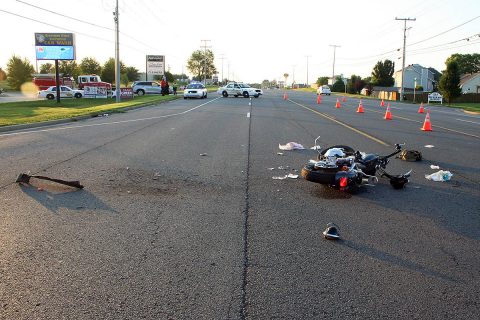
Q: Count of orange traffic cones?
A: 9